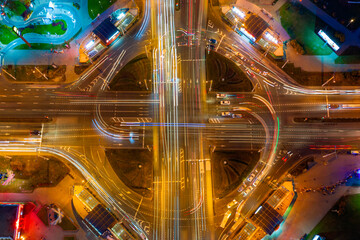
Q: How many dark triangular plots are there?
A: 4